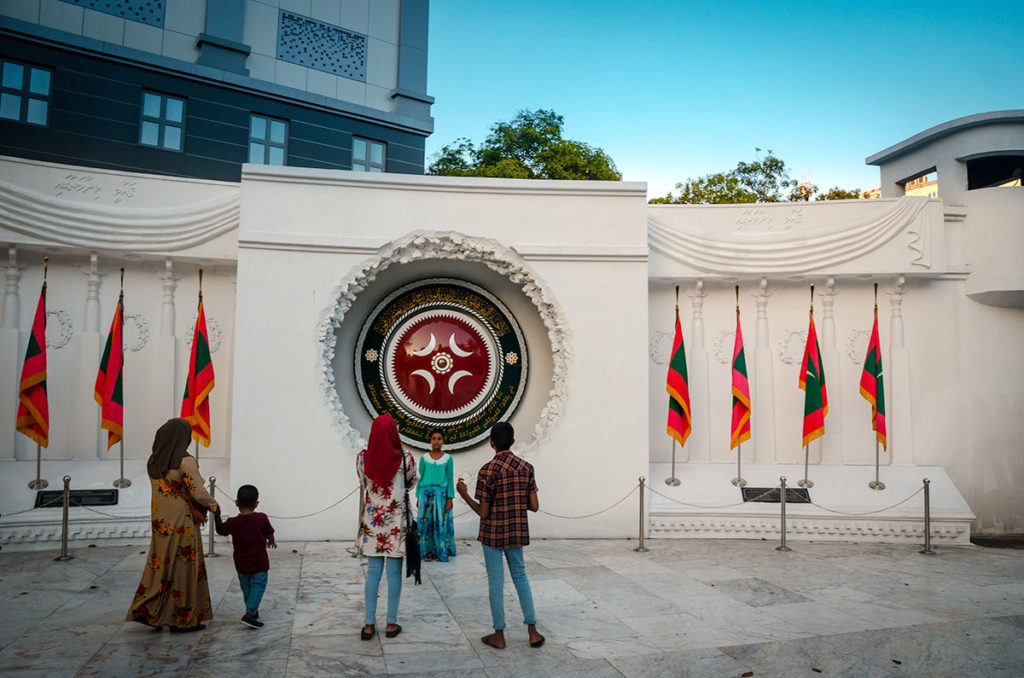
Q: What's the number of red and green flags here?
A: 7